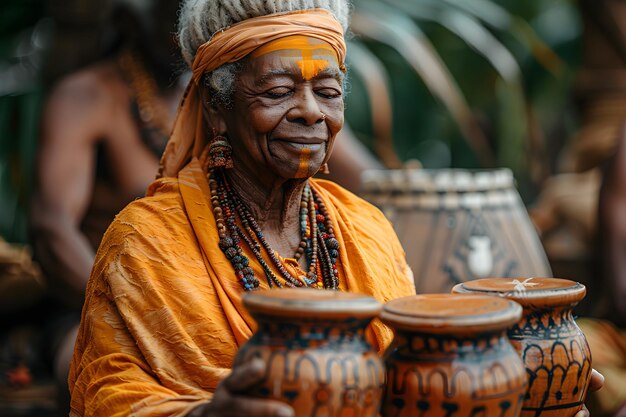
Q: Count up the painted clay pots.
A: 3